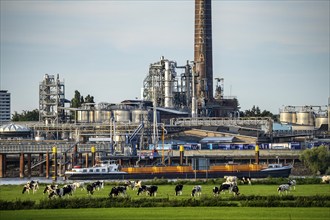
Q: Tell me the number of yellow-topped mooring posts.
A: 4